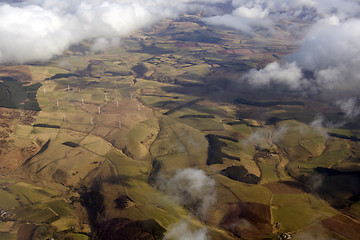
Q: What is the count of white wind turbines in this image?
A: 12